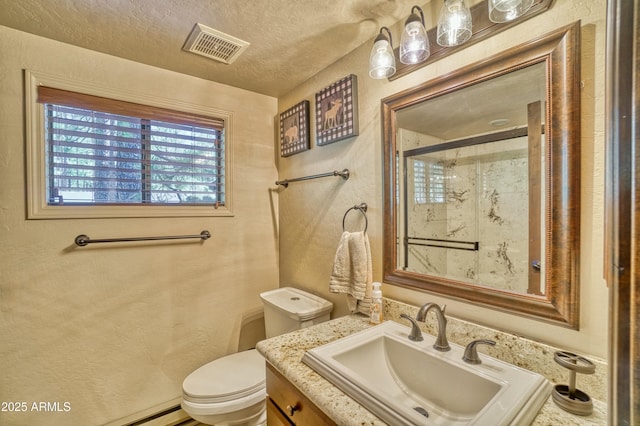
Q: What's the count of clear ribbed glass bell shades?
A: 4